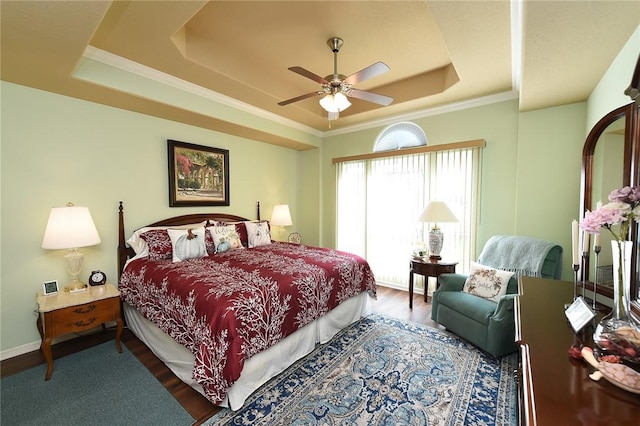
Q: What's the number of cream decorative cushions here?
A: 4